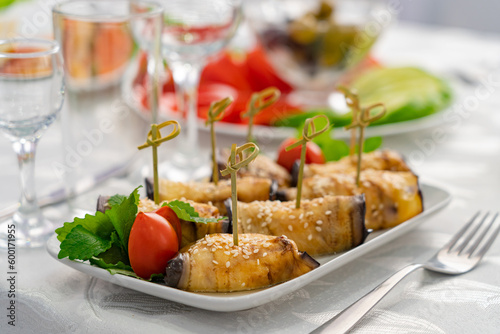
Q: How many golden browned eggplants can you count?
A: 7